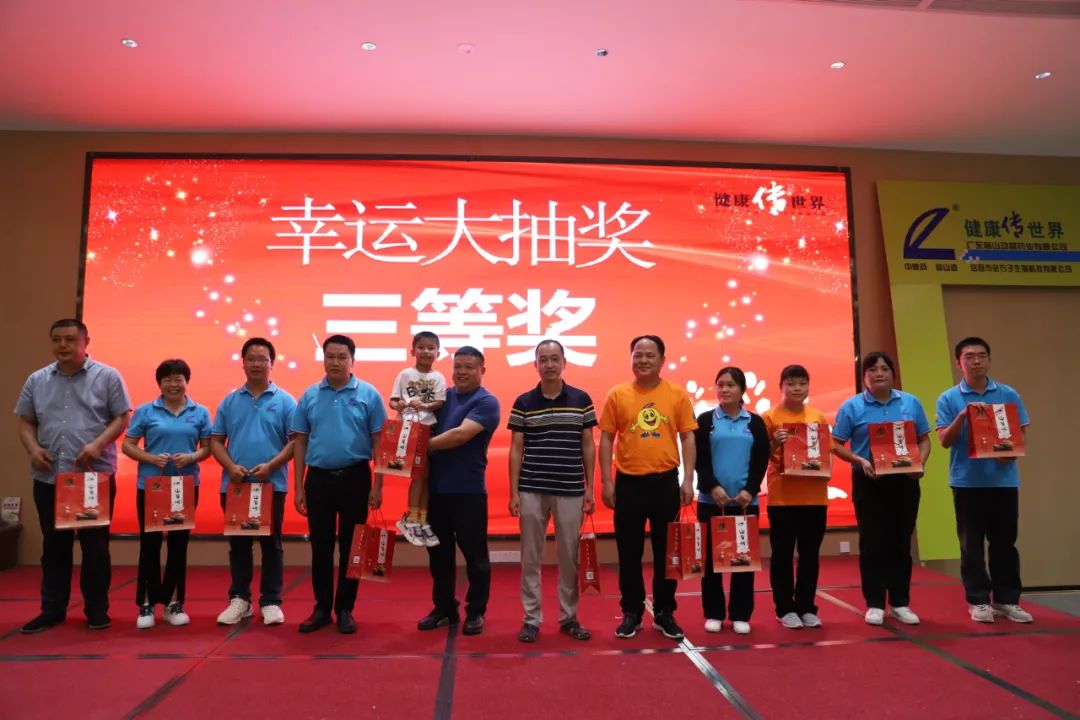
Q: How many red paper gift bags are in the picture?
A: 11